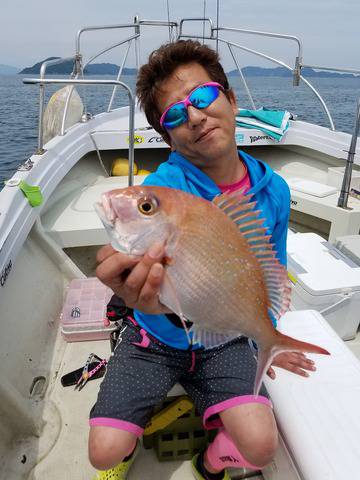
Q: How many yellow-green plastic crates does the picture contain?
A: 1